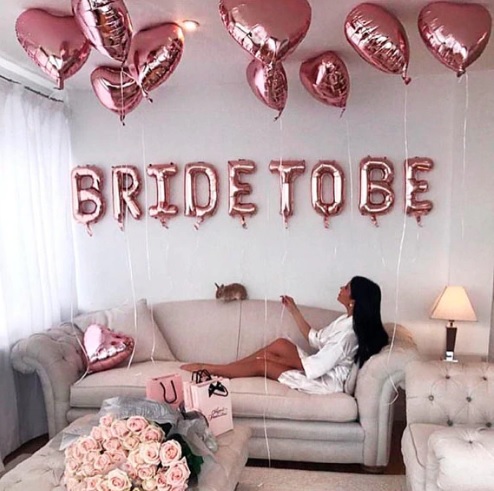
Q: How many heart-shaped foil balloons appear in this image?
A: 10